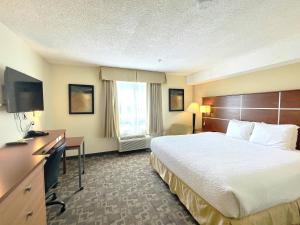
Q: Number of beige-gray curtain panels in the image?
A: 2